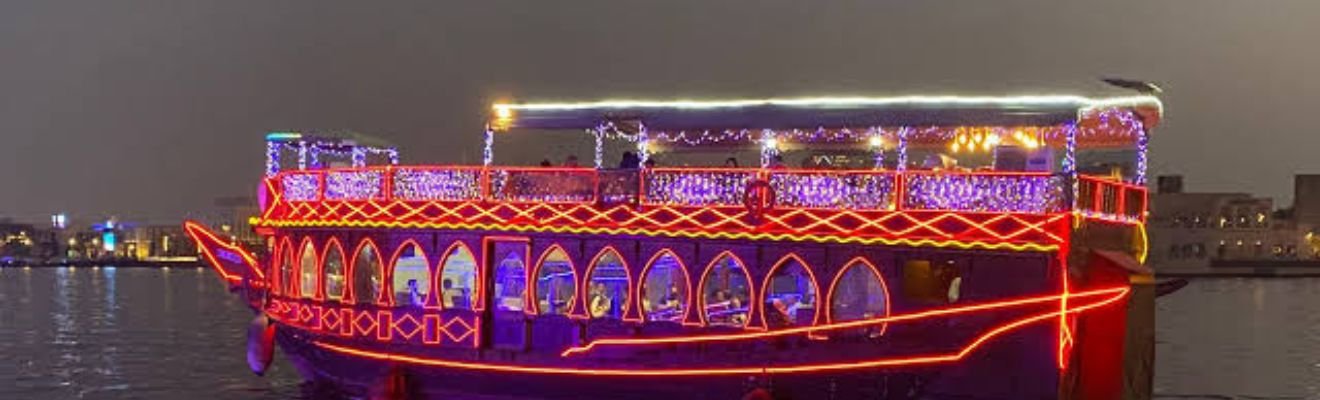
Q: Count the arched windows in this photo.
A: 12